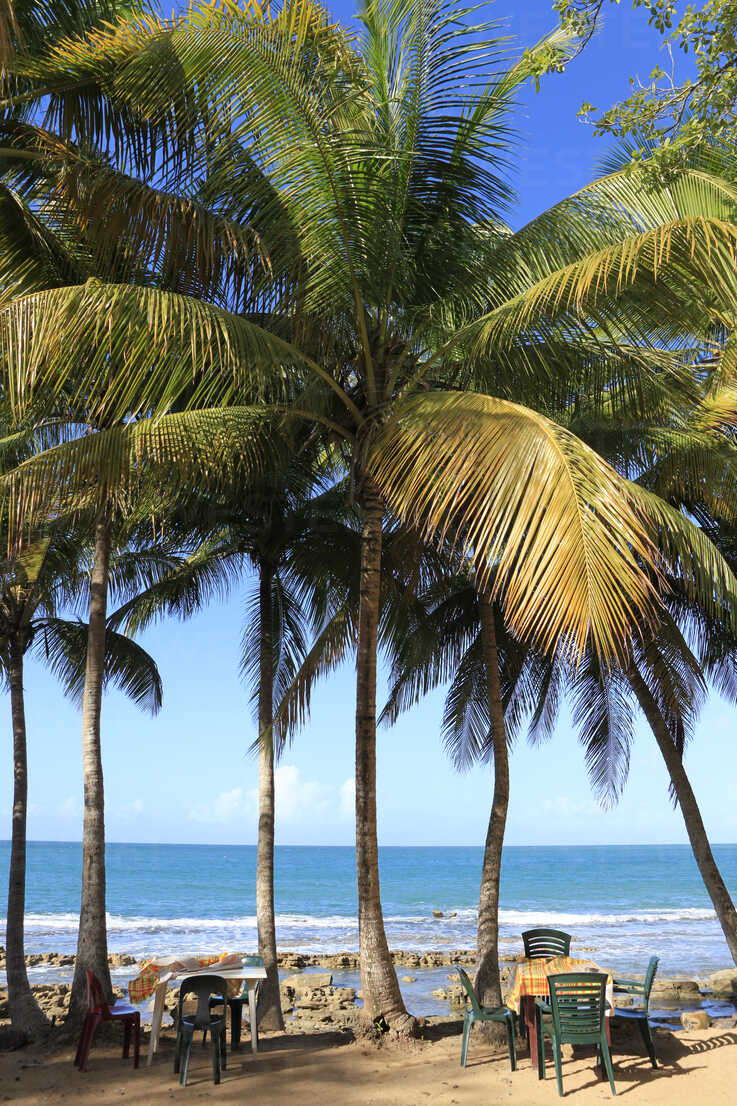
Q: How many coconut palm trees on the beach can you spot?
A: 6